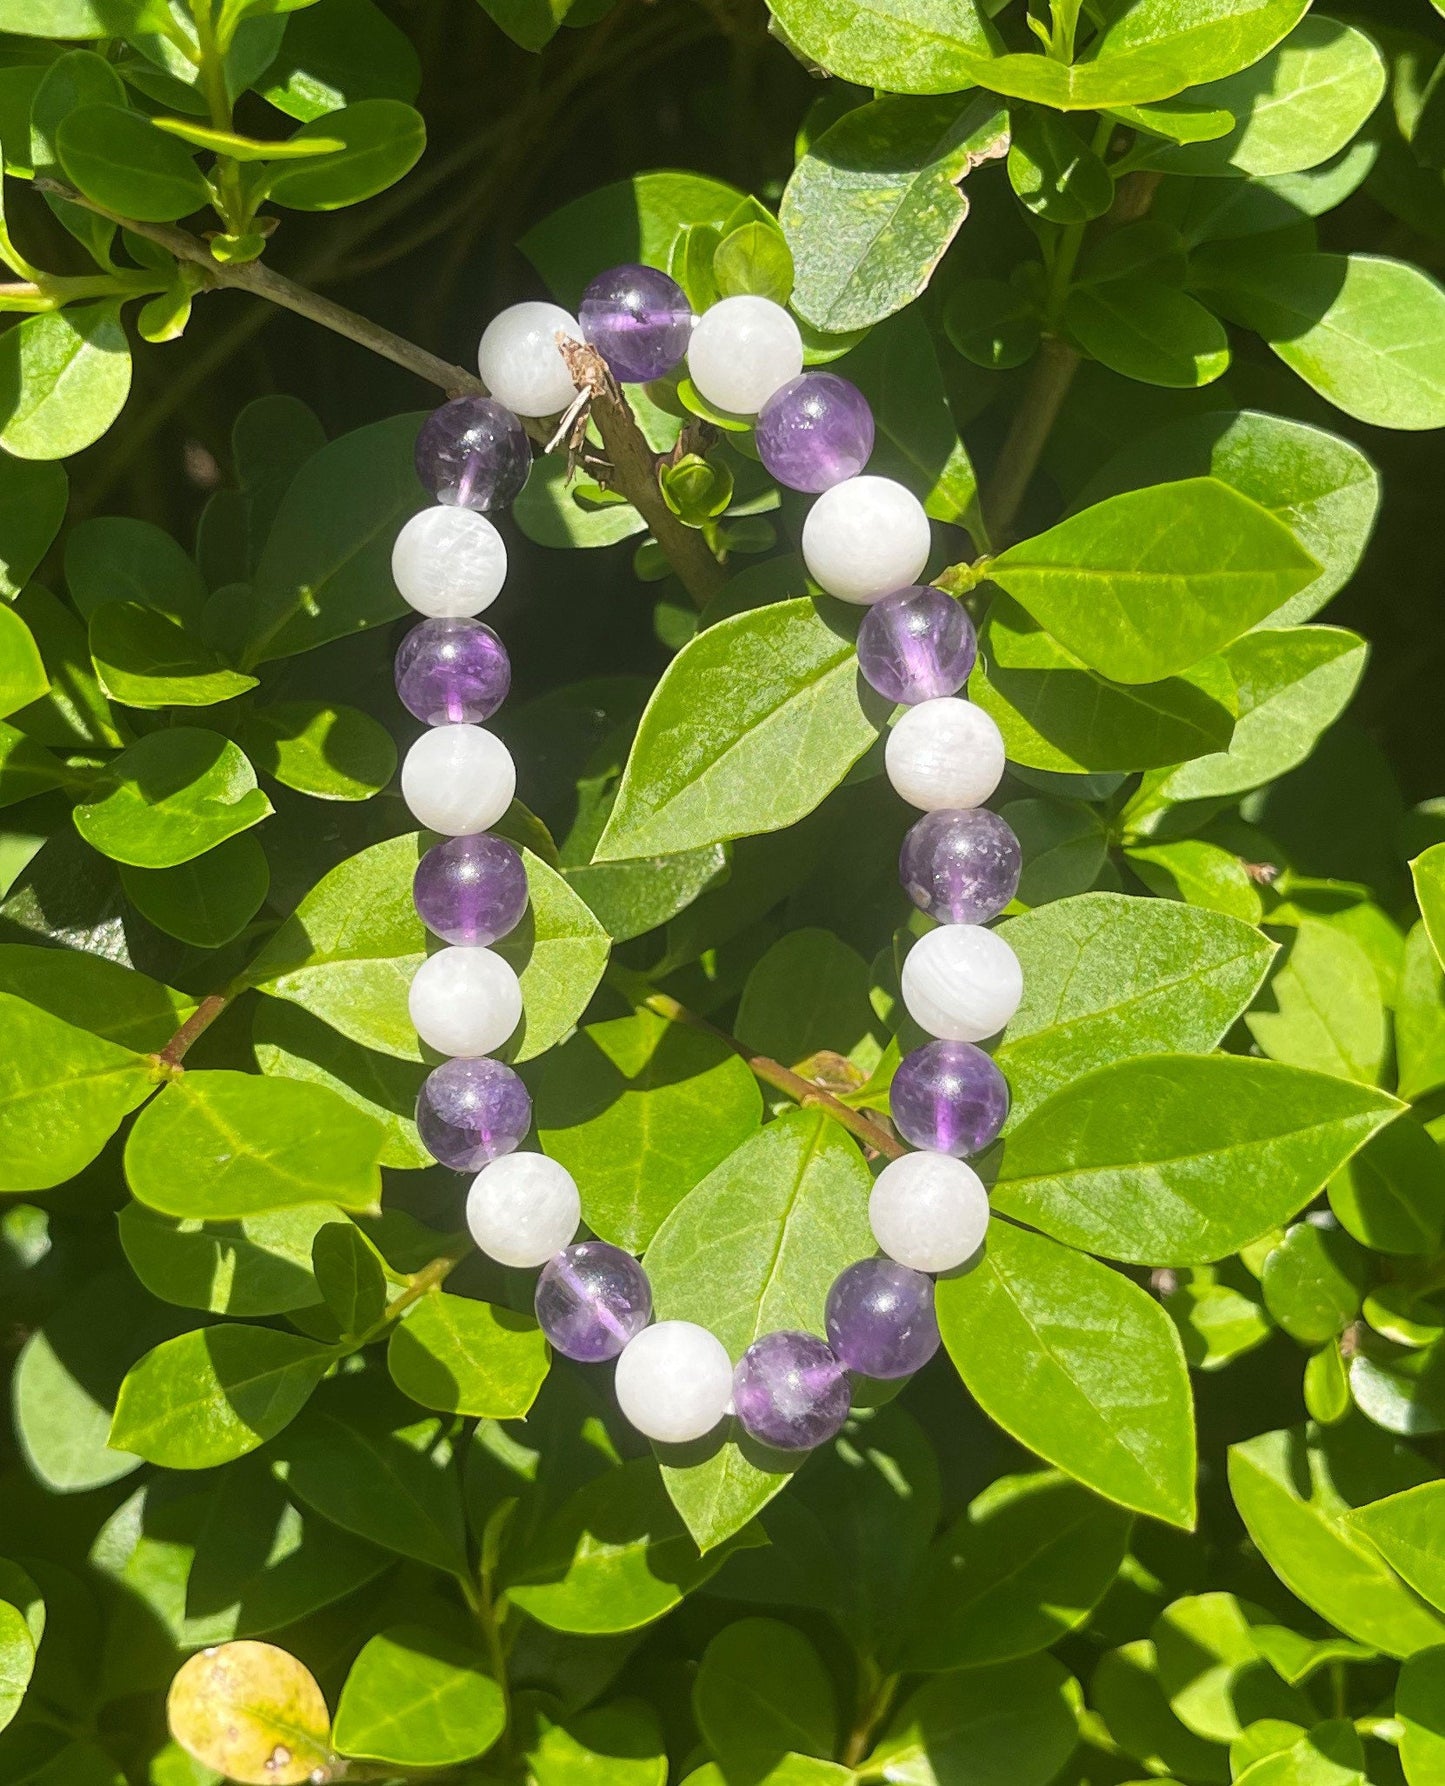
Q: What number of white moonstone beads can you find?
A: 11